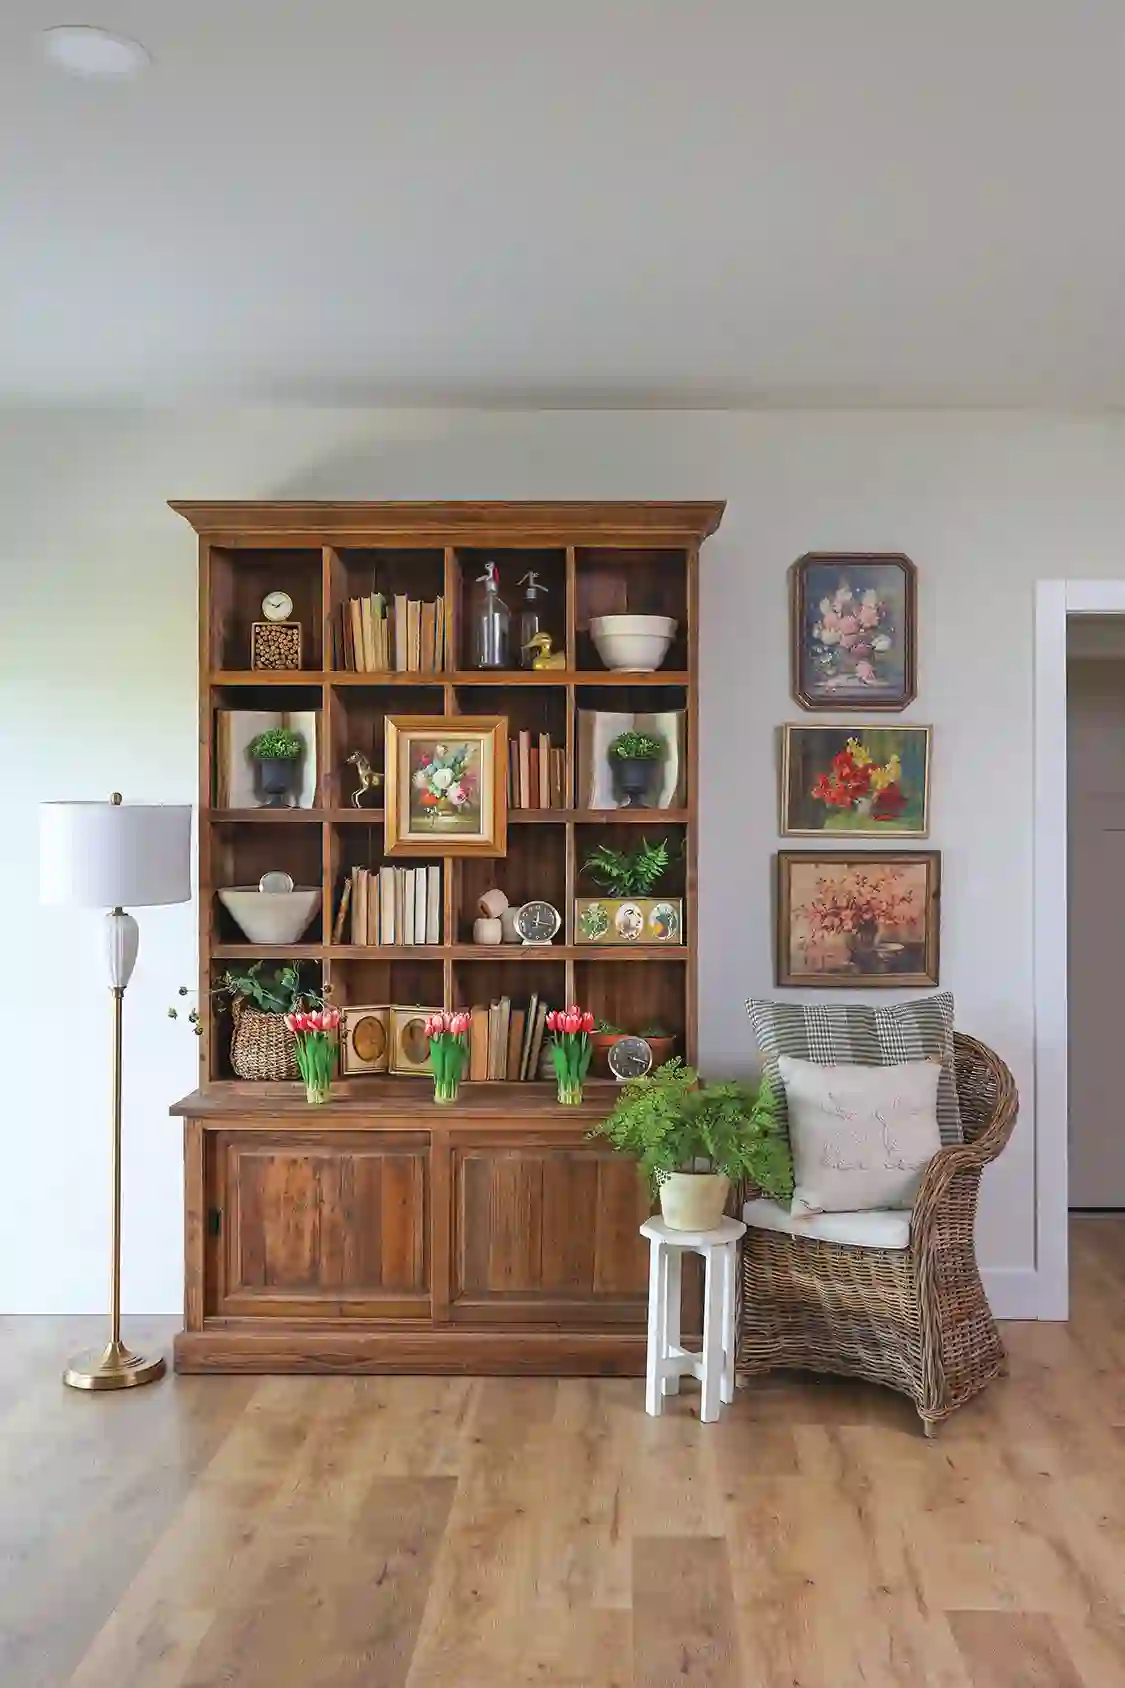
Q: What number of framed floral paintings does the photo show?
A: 4